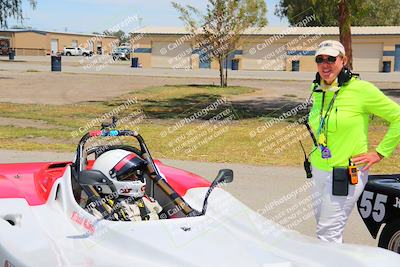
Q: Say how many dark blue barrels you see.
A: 6